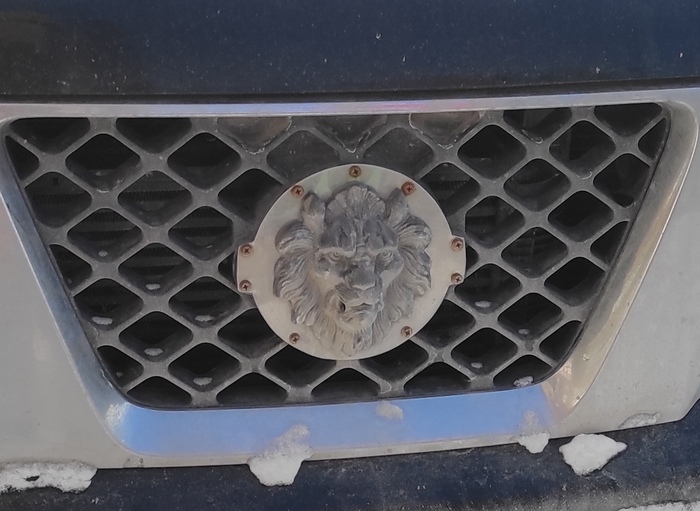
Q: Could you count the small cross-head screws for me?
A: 9